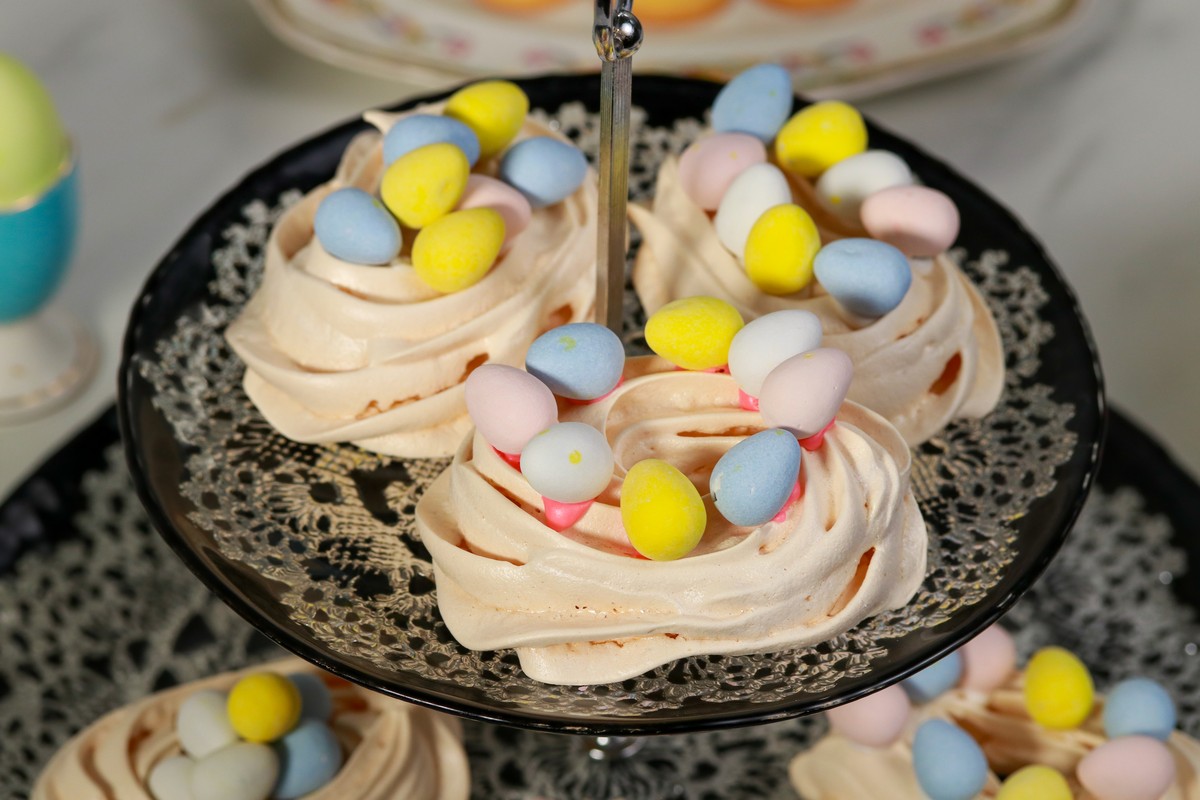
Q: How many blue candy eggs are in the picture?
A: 12